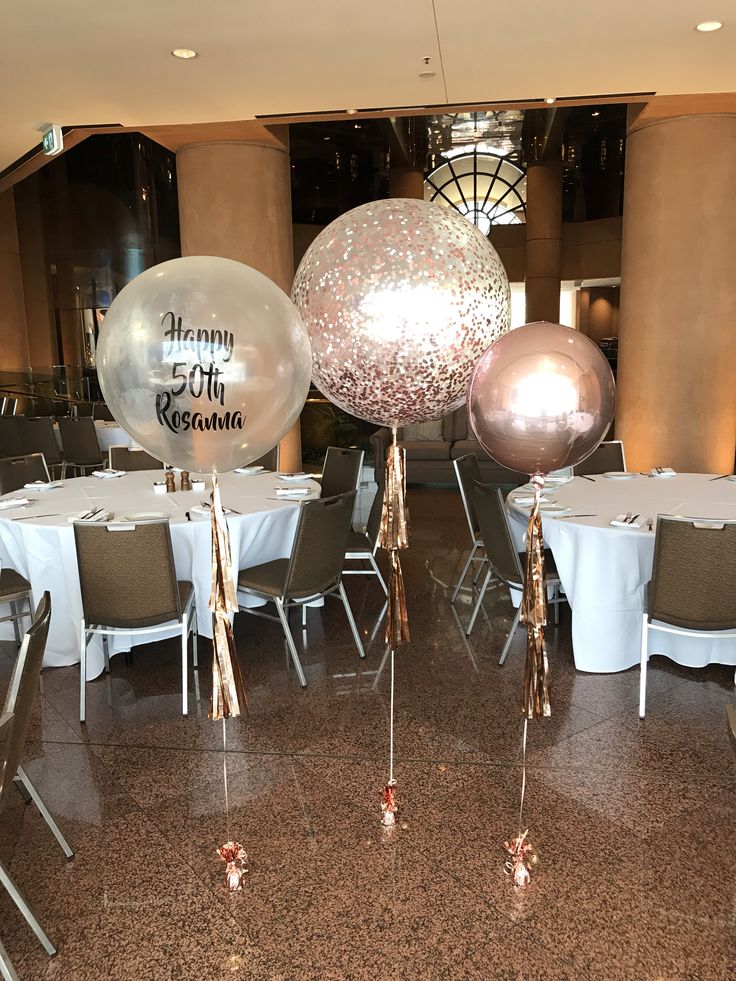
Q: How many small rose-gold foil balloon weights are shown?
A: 3